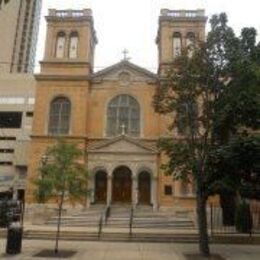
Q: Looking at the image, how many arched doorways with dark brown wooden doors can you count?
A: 3